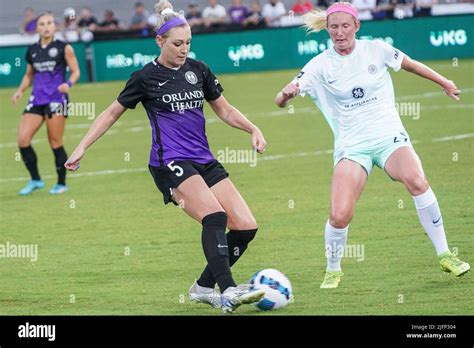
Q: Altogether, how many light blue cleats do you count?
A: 2